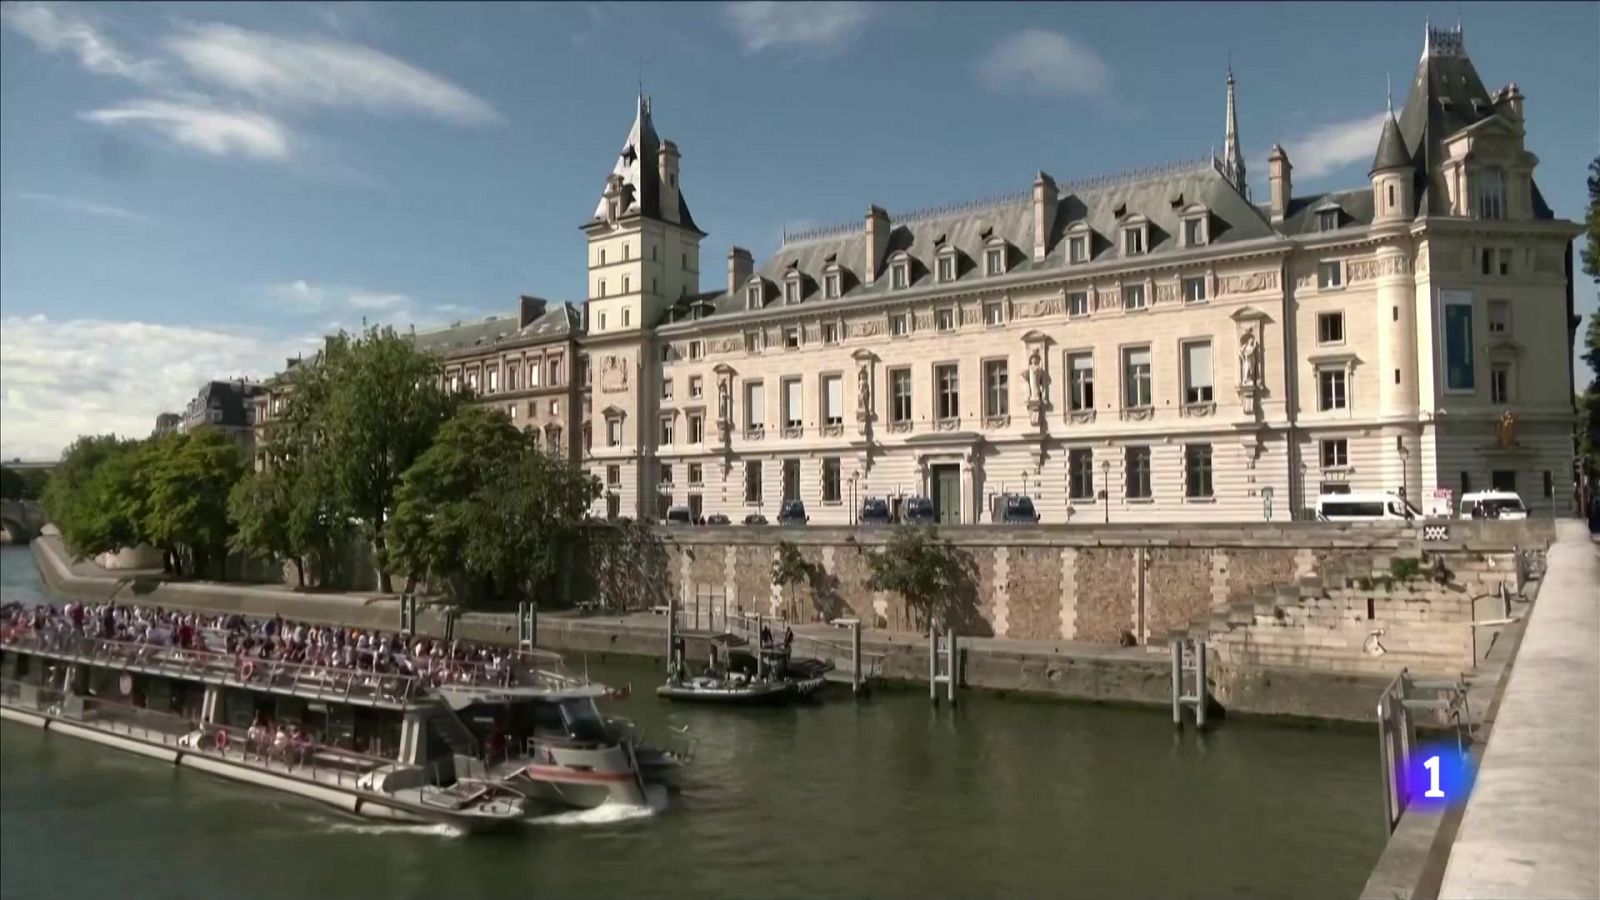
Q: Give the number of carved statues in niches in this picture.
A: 4